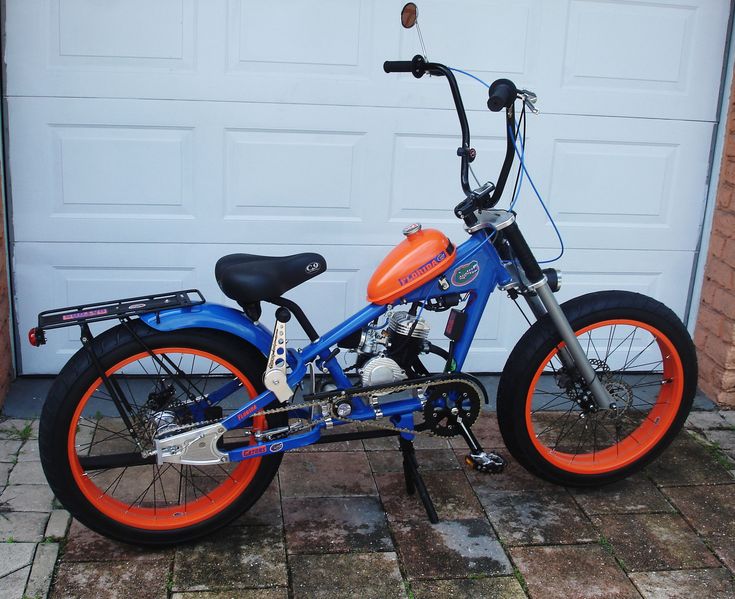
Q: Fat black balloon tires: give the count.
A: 2